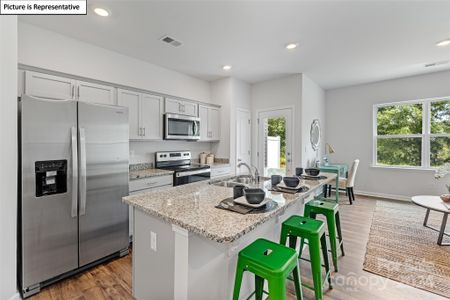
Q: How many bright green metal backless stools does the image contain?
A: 3